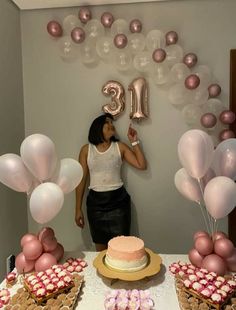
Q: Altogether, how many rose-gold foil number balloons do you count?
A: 2